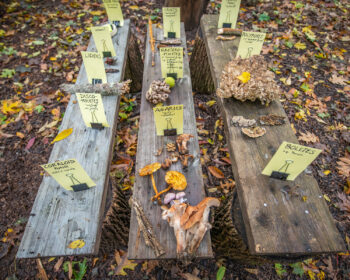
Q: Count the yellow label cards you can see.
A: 11